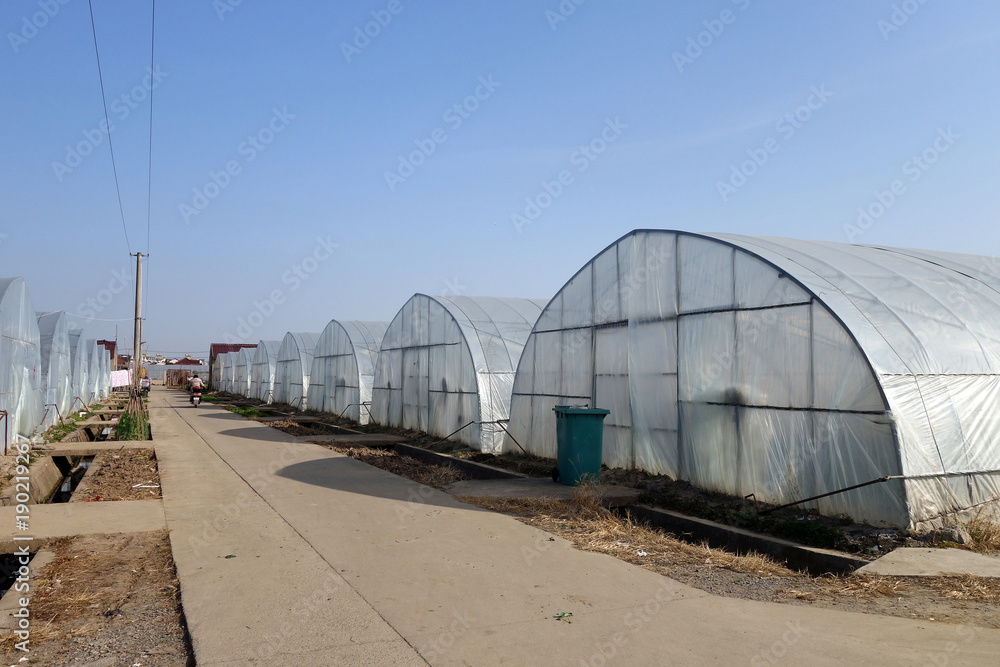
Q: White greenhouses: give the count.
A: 14